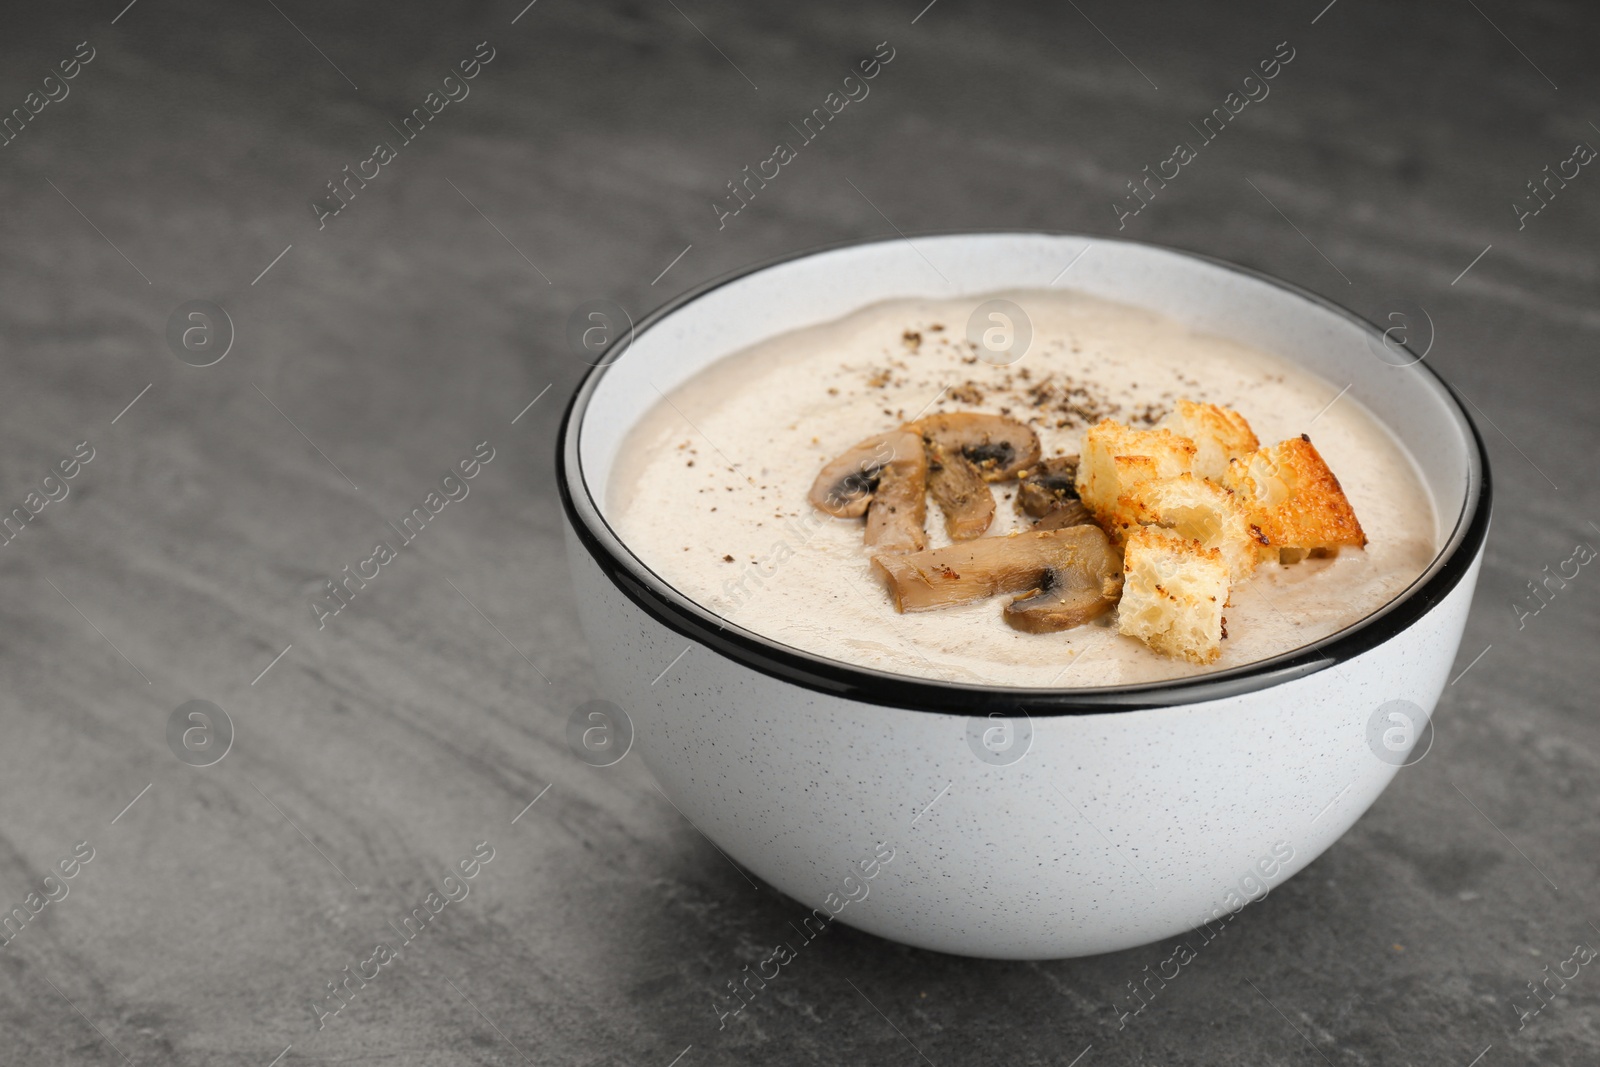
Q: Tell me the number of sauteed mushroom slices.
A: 4